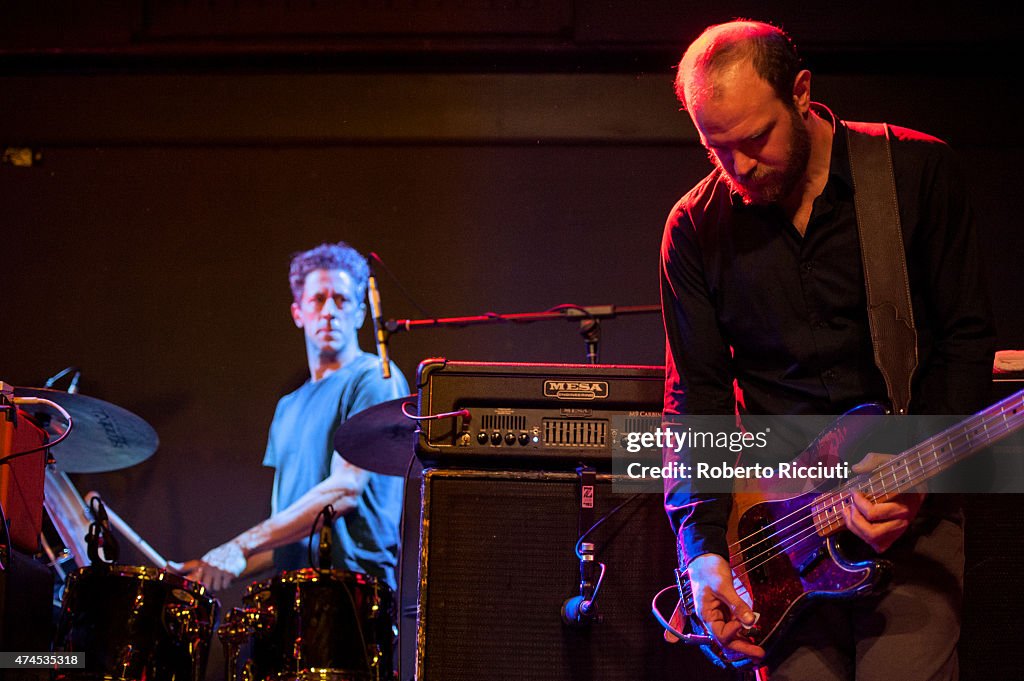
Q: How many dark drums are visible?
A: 2